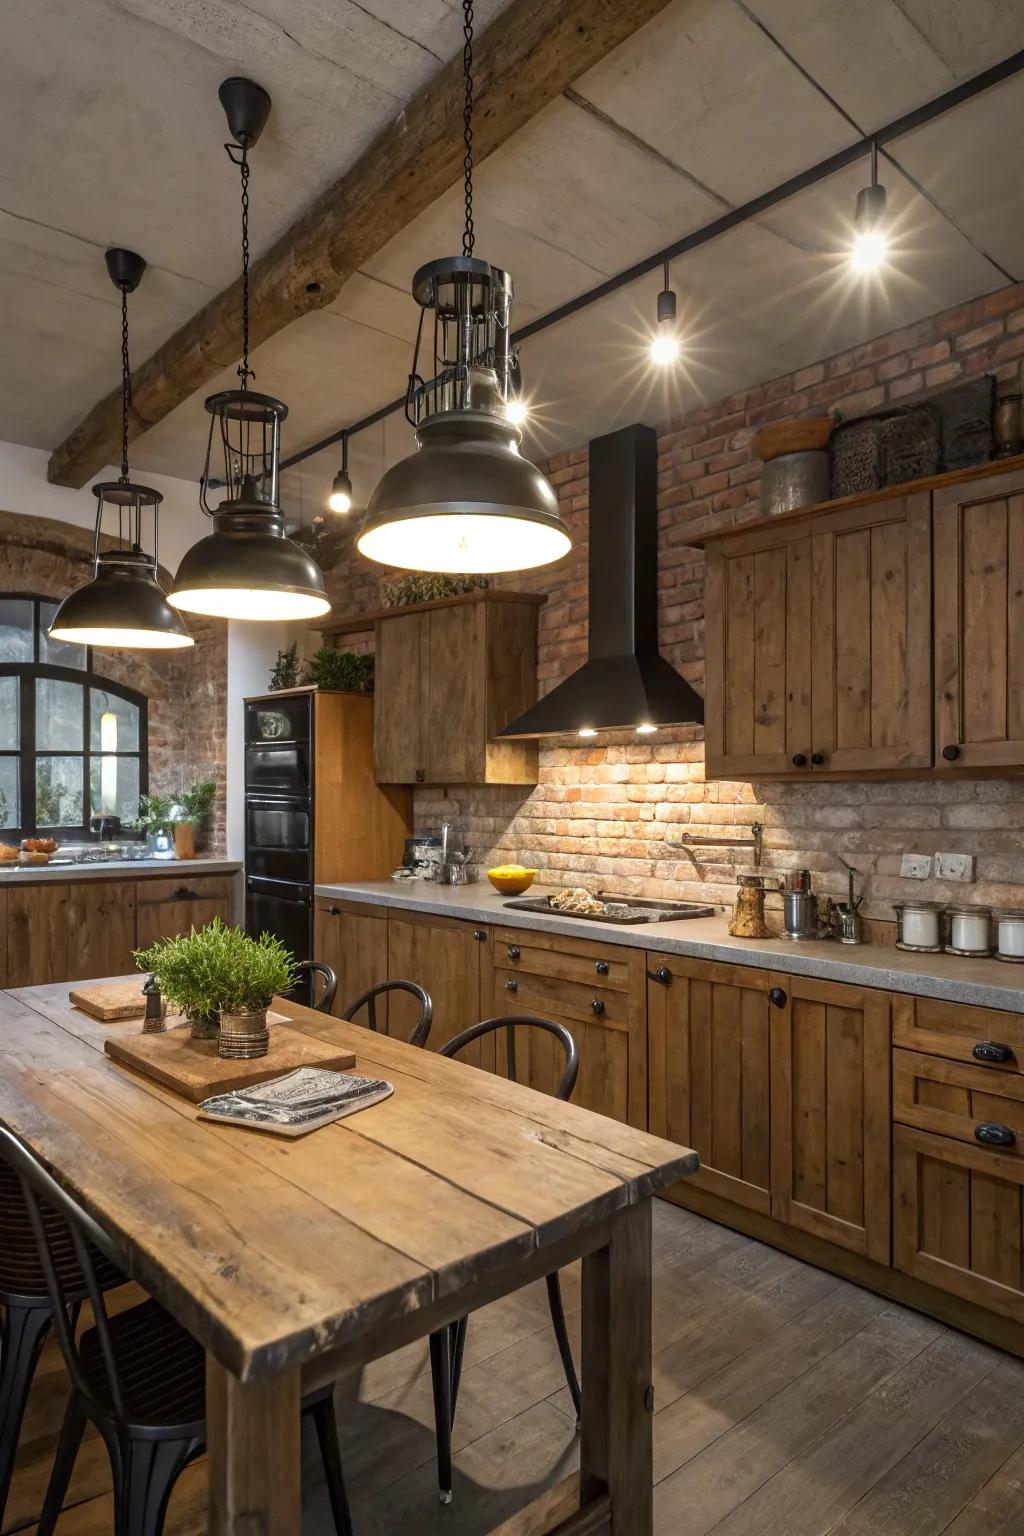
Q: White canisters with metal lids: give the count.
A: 3